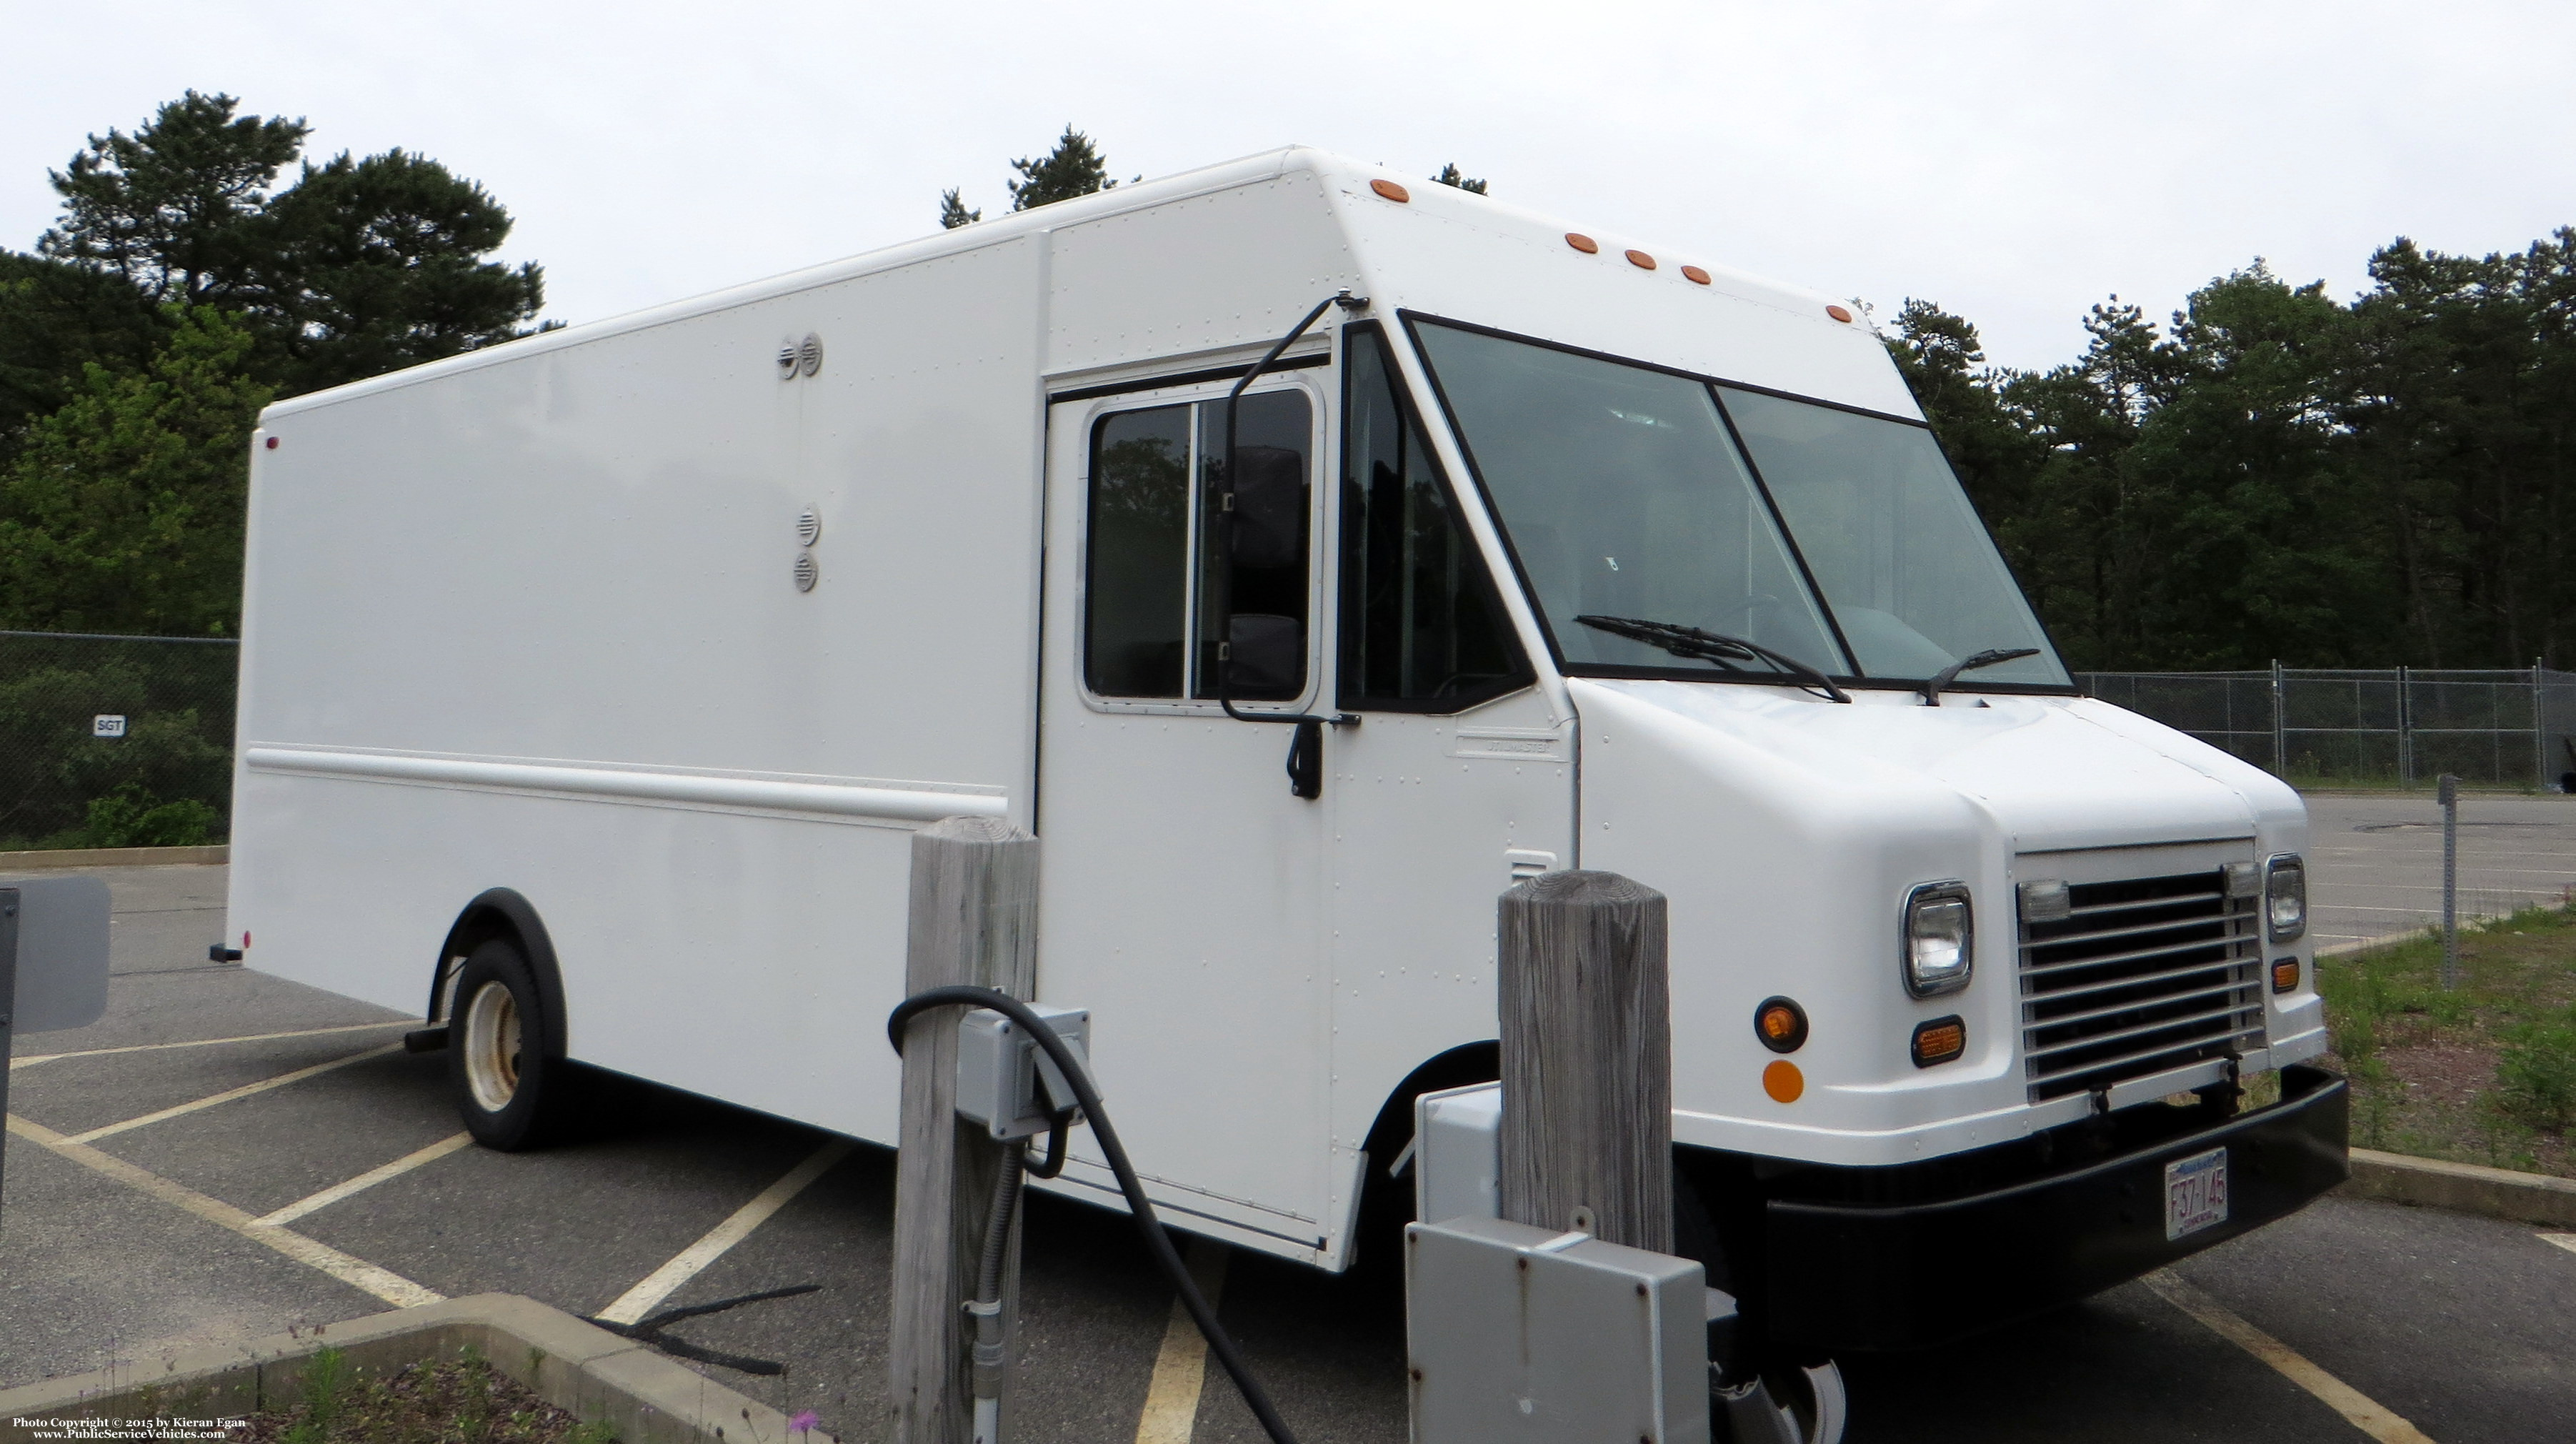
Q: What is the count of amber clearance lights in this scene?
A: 5